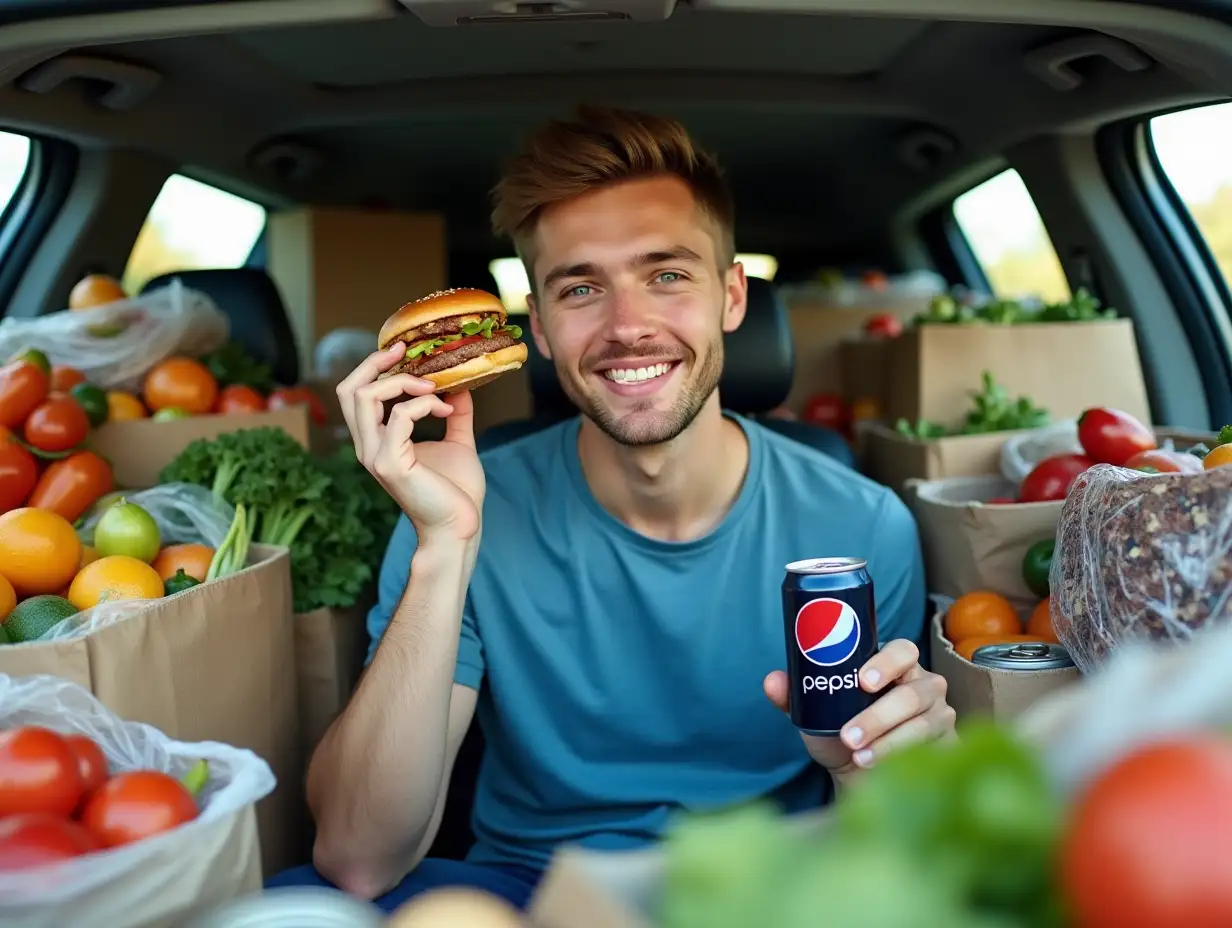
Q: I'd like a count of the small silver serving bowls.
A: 0